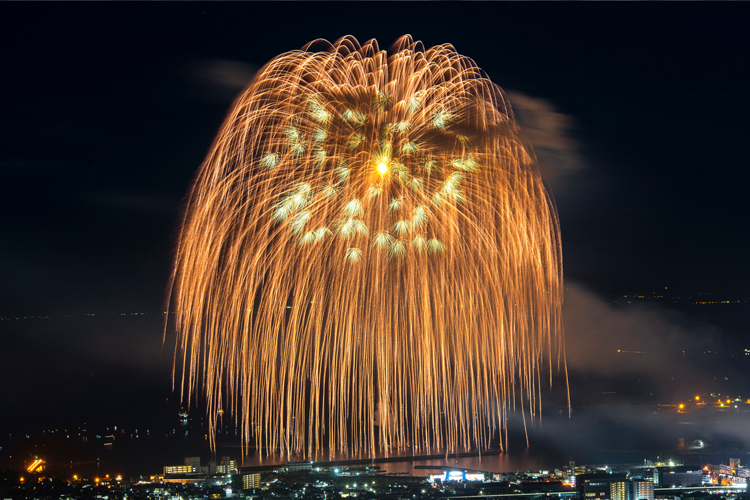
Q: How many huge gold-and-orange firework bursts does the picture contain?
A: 1